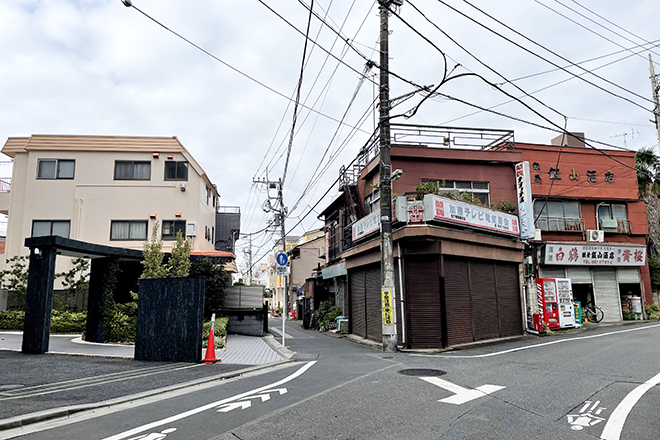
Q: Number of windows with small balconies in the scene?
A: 2